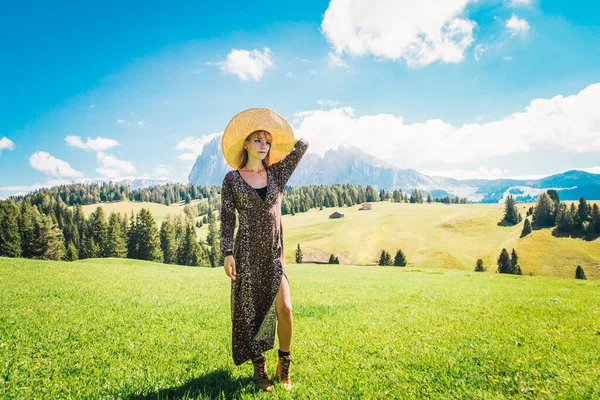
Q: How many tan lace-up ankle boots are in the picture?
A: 2